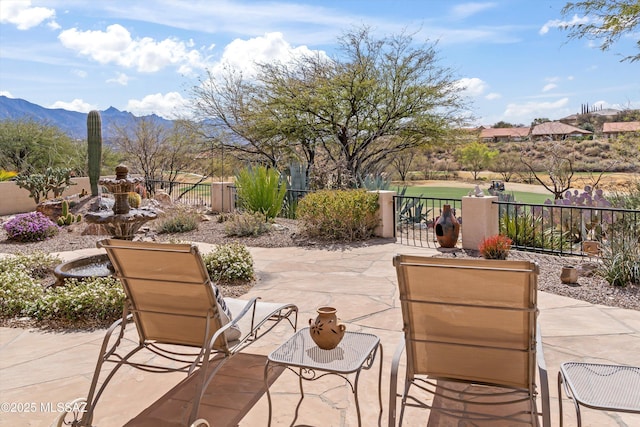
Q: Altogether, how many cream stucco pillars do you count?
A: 3